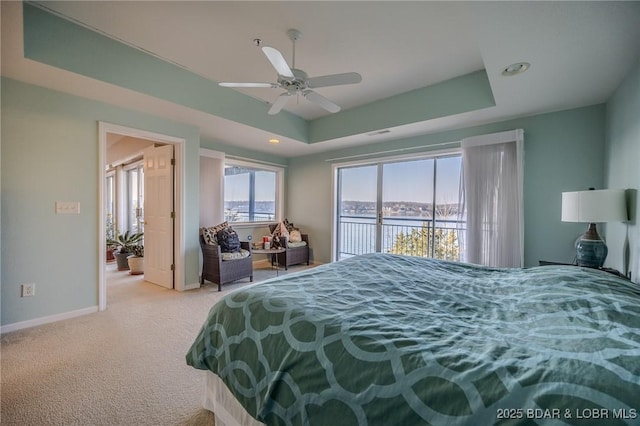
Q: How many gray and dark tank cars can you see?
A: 0